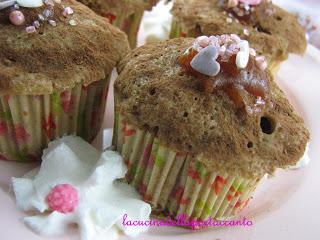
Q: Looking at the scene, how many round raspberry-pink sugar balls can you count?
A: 1